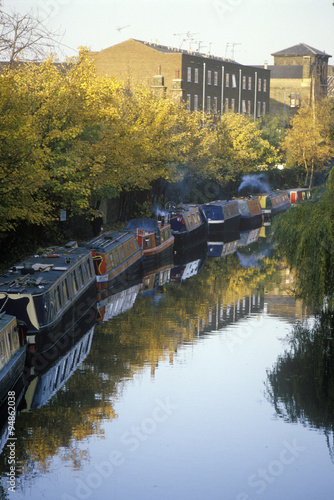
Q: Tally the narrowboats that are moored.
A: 9